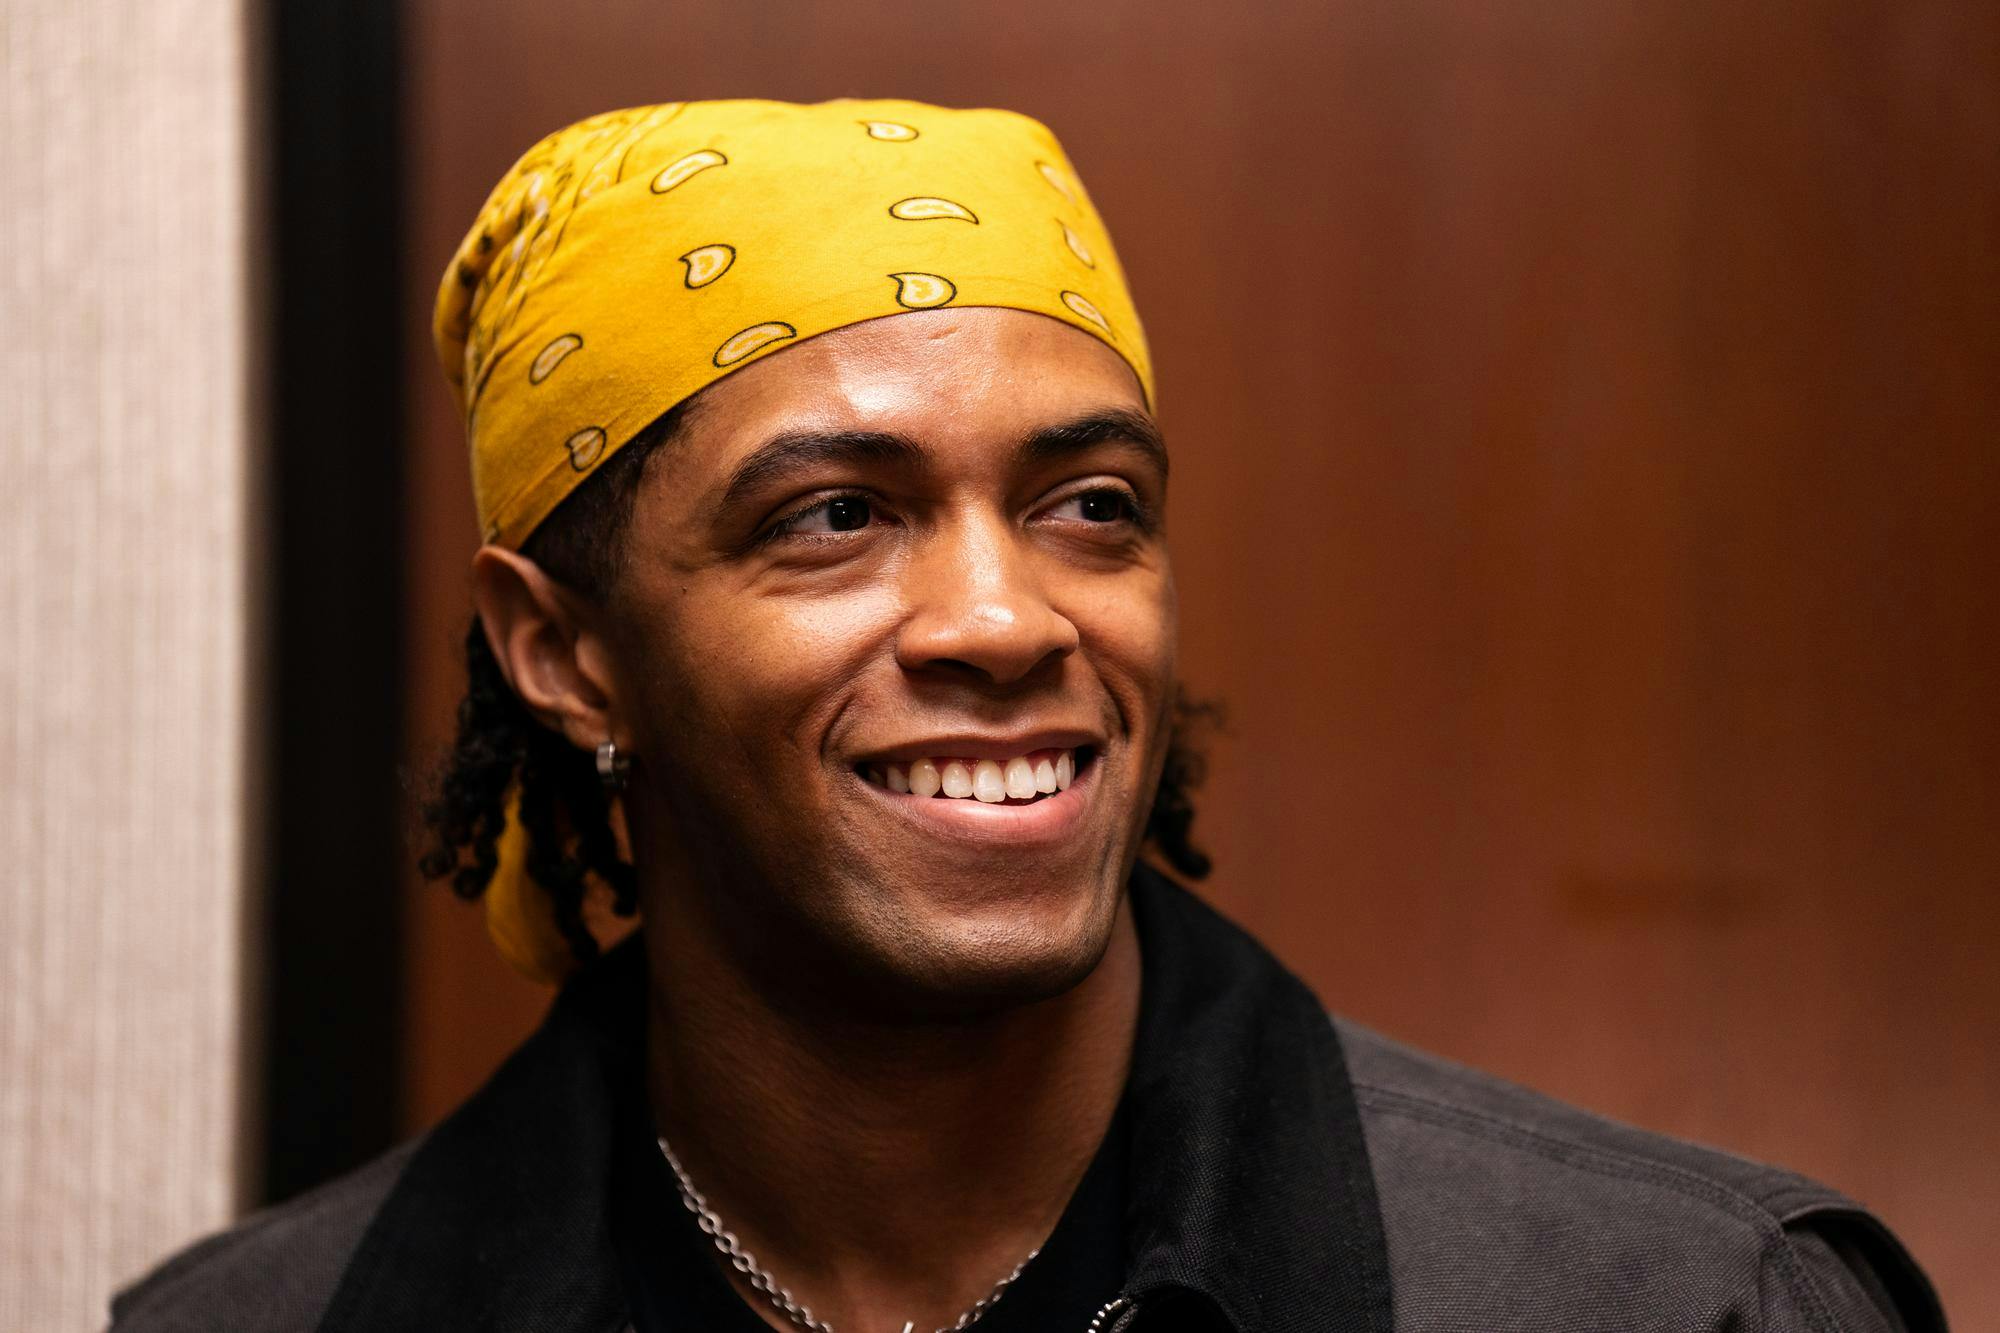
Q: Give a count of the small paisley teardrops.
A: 11